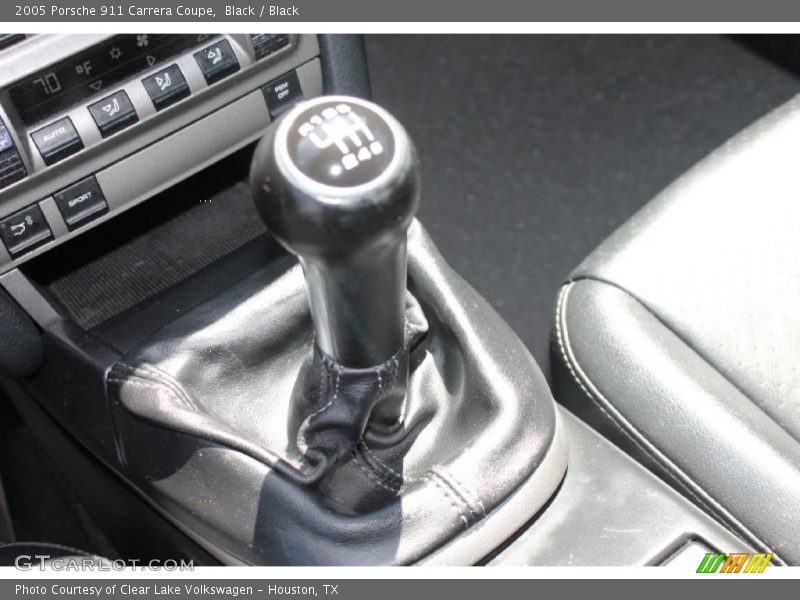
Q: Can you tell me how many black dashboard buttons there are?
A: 7